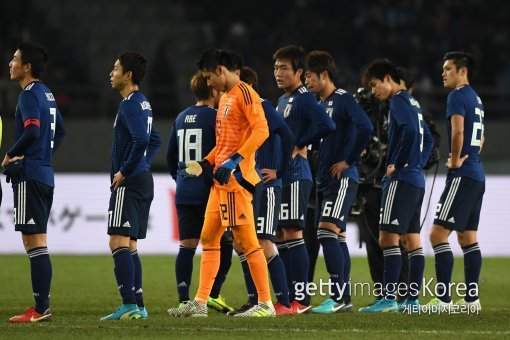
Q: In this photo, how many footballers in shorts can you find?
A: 9